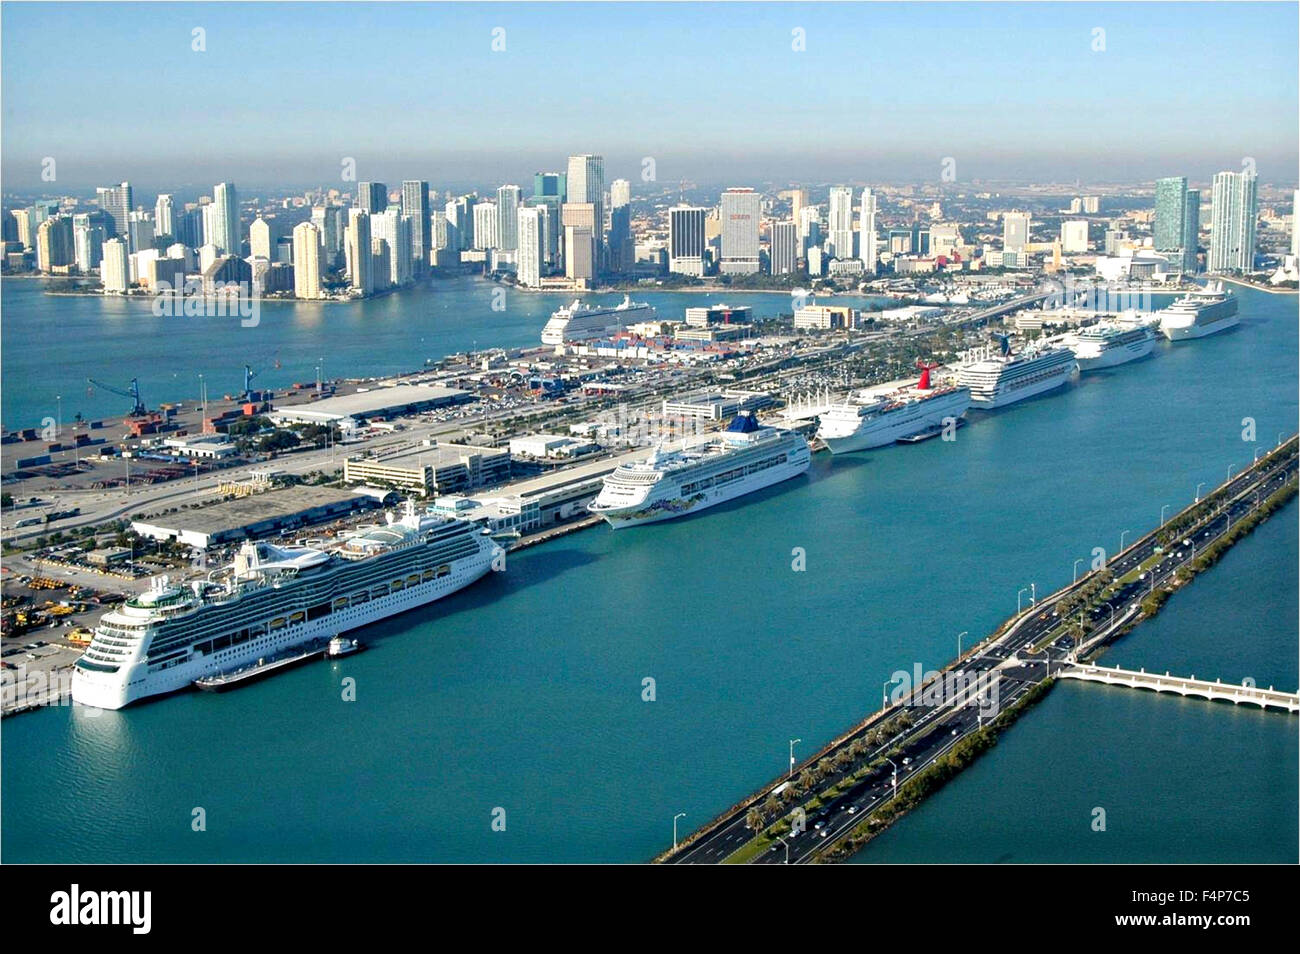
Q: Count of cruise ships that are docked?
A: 7